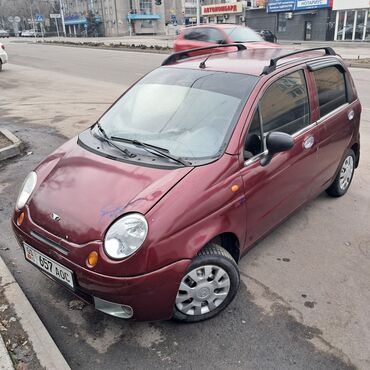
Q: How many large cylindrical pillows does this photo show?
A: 0